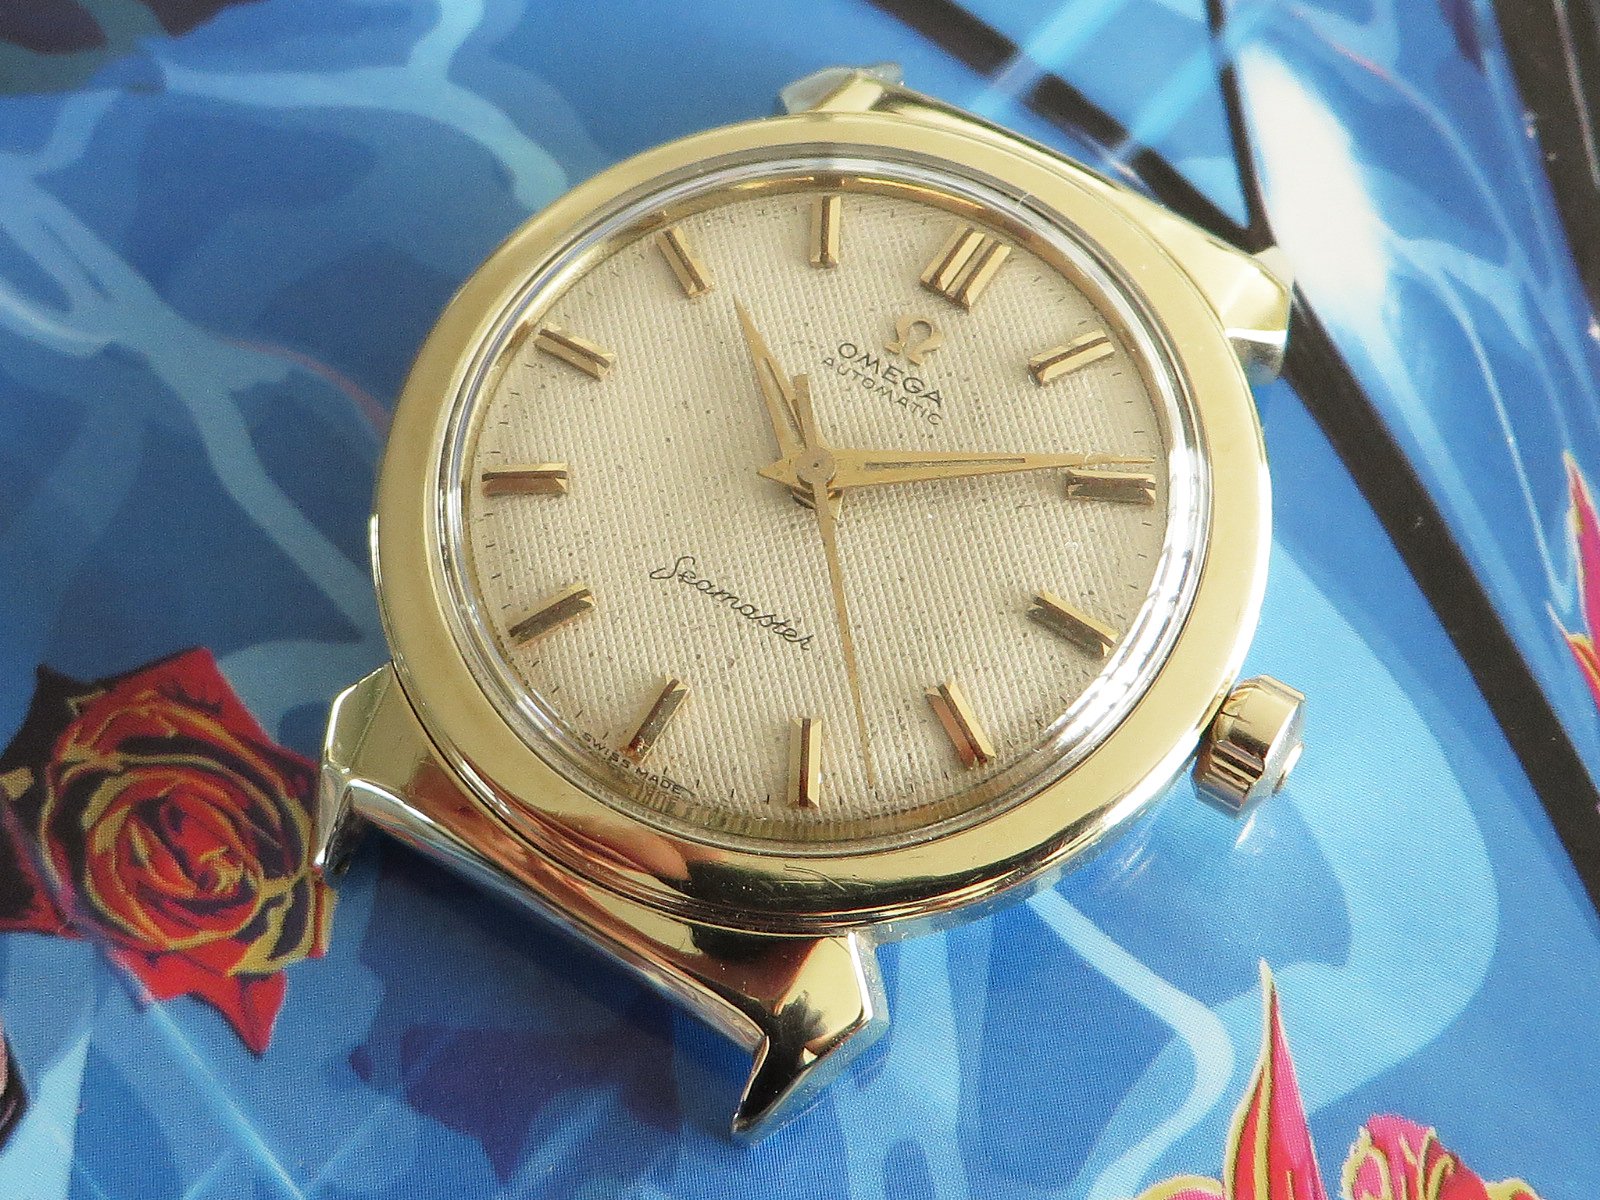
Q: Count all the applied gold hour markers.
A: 12